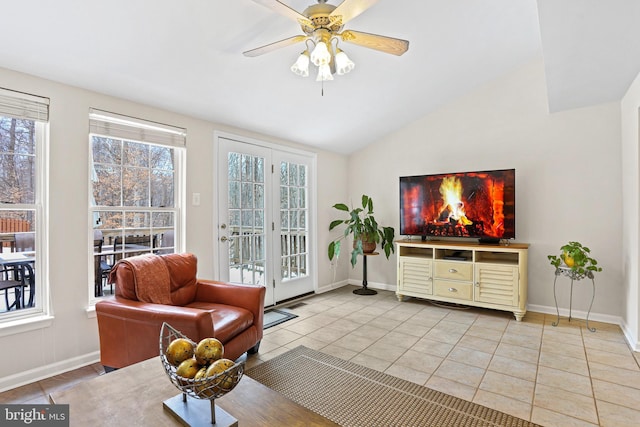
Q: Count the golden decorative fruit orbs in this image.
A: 5